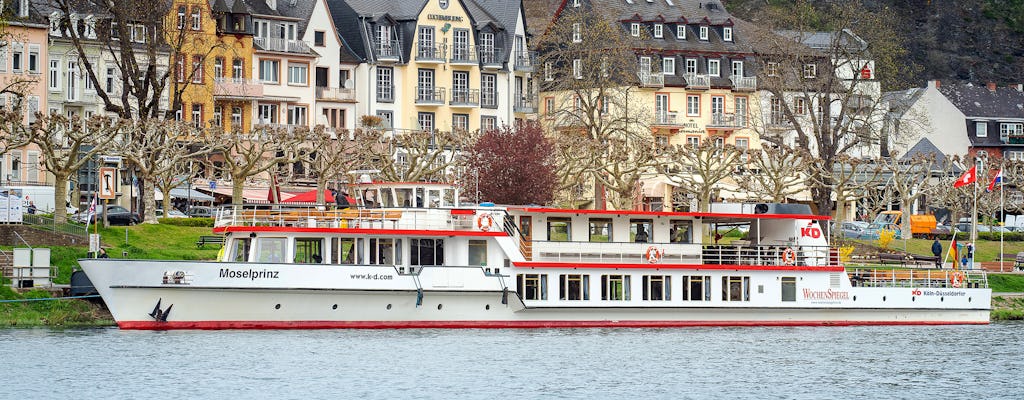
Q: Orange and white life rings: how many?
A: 4